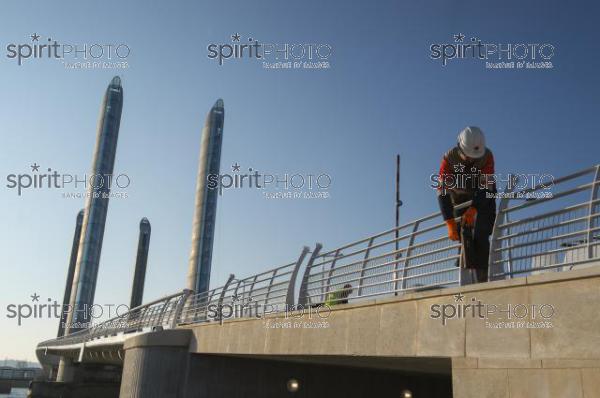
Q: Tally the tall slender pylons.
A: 4